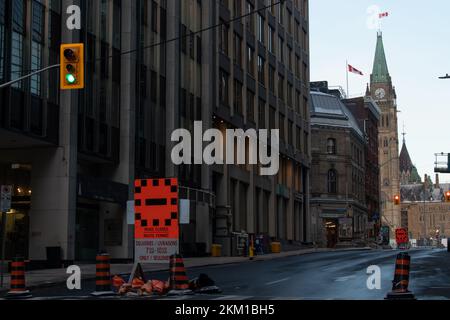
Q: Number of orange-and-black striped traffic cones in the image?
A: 4